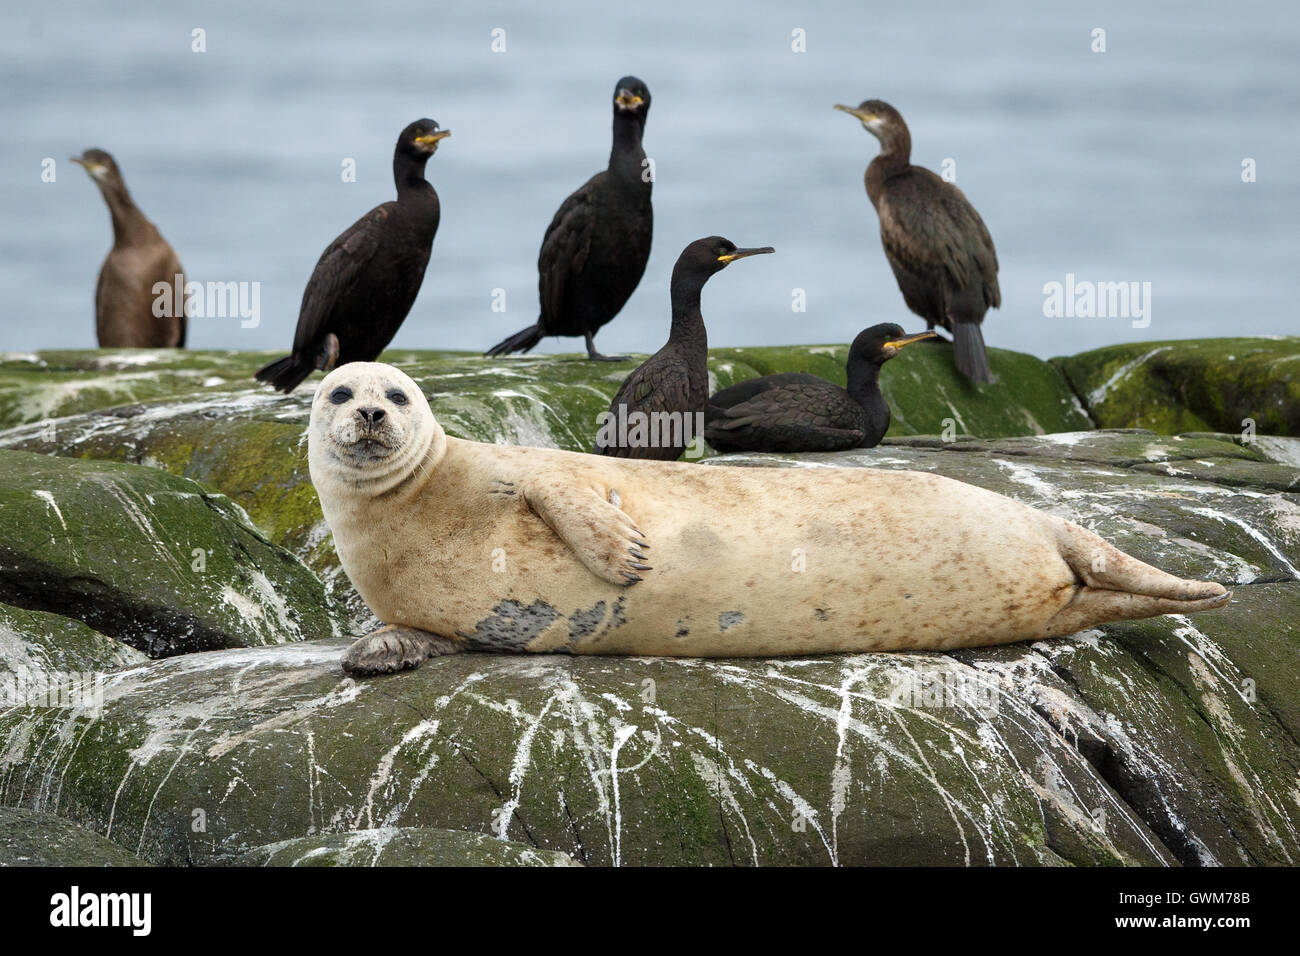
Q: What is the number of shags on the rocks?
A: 6